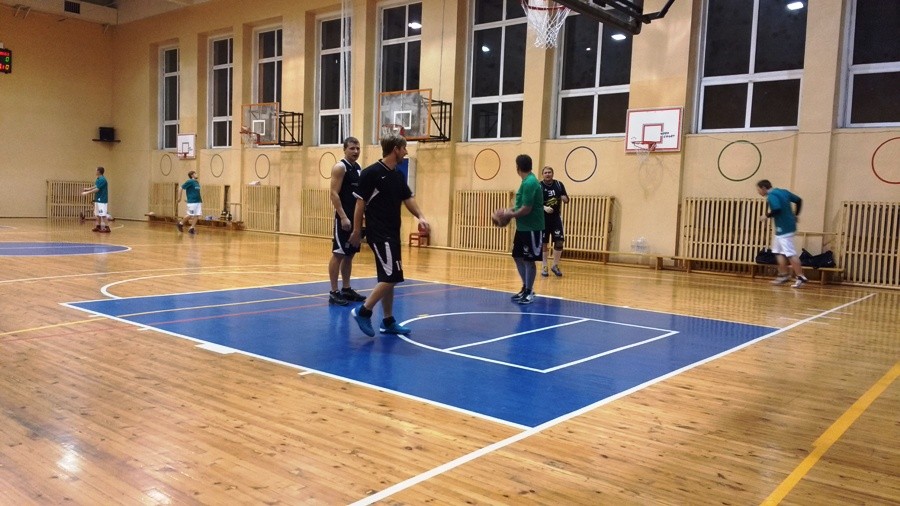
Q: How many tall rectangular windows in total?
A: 9